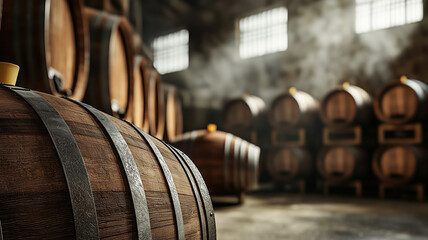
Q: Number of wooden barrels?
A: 14